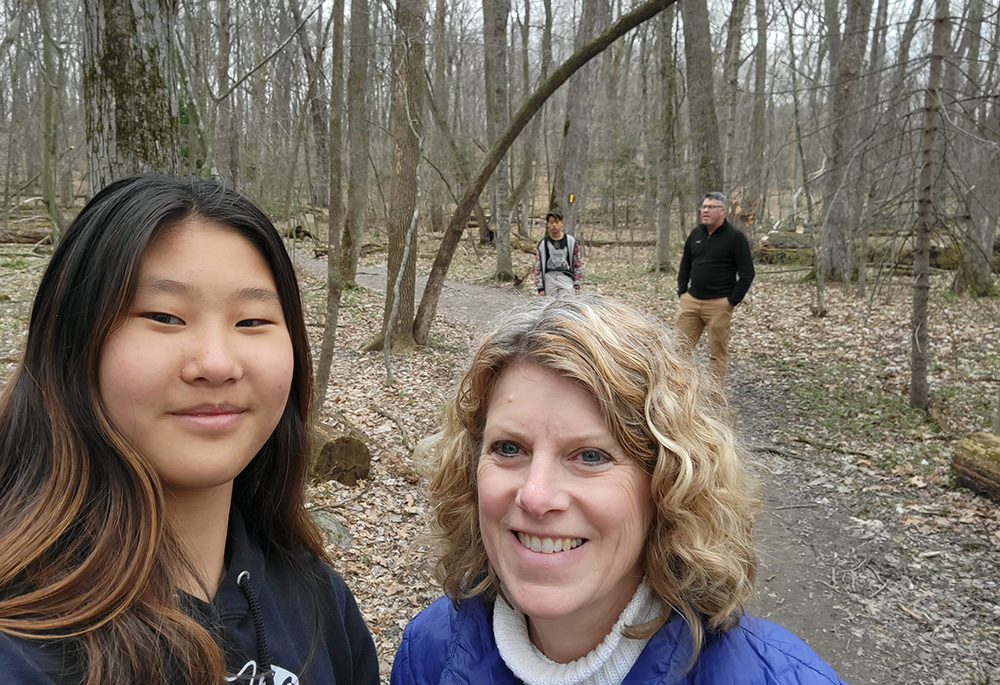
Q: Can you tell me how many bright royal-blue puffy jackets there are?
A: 1